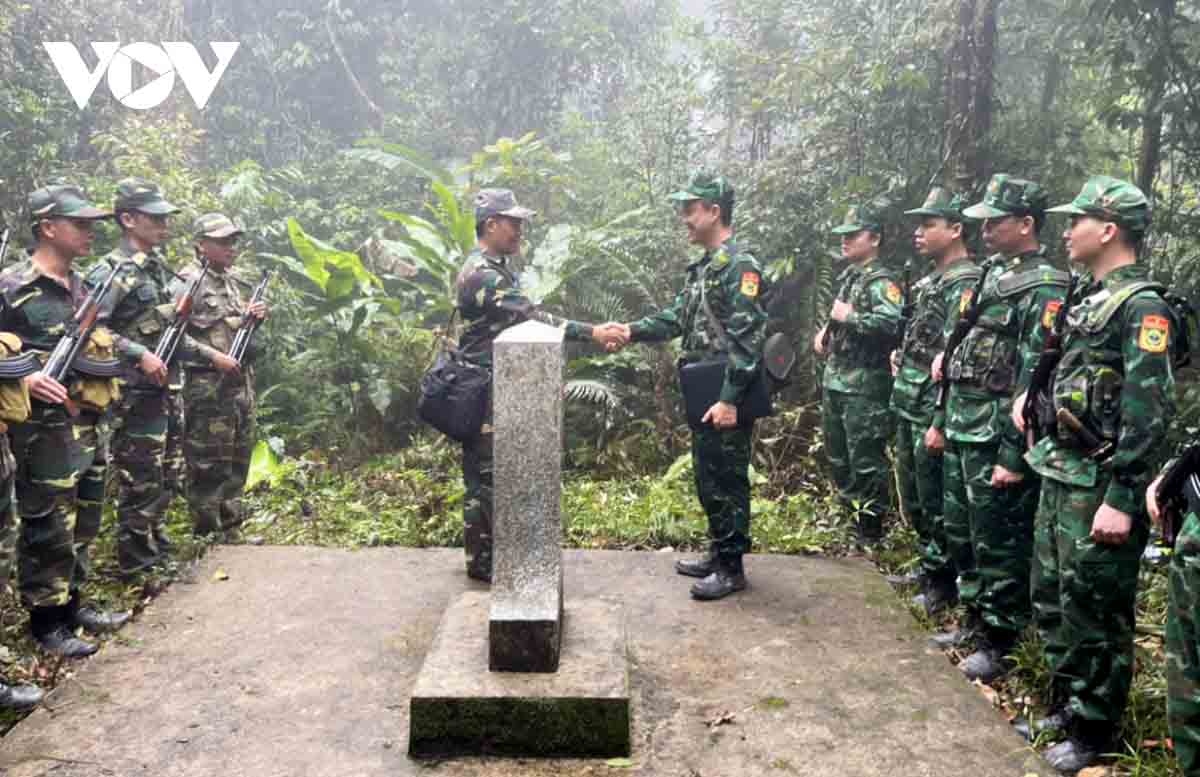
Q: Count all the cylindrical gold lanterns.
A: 0